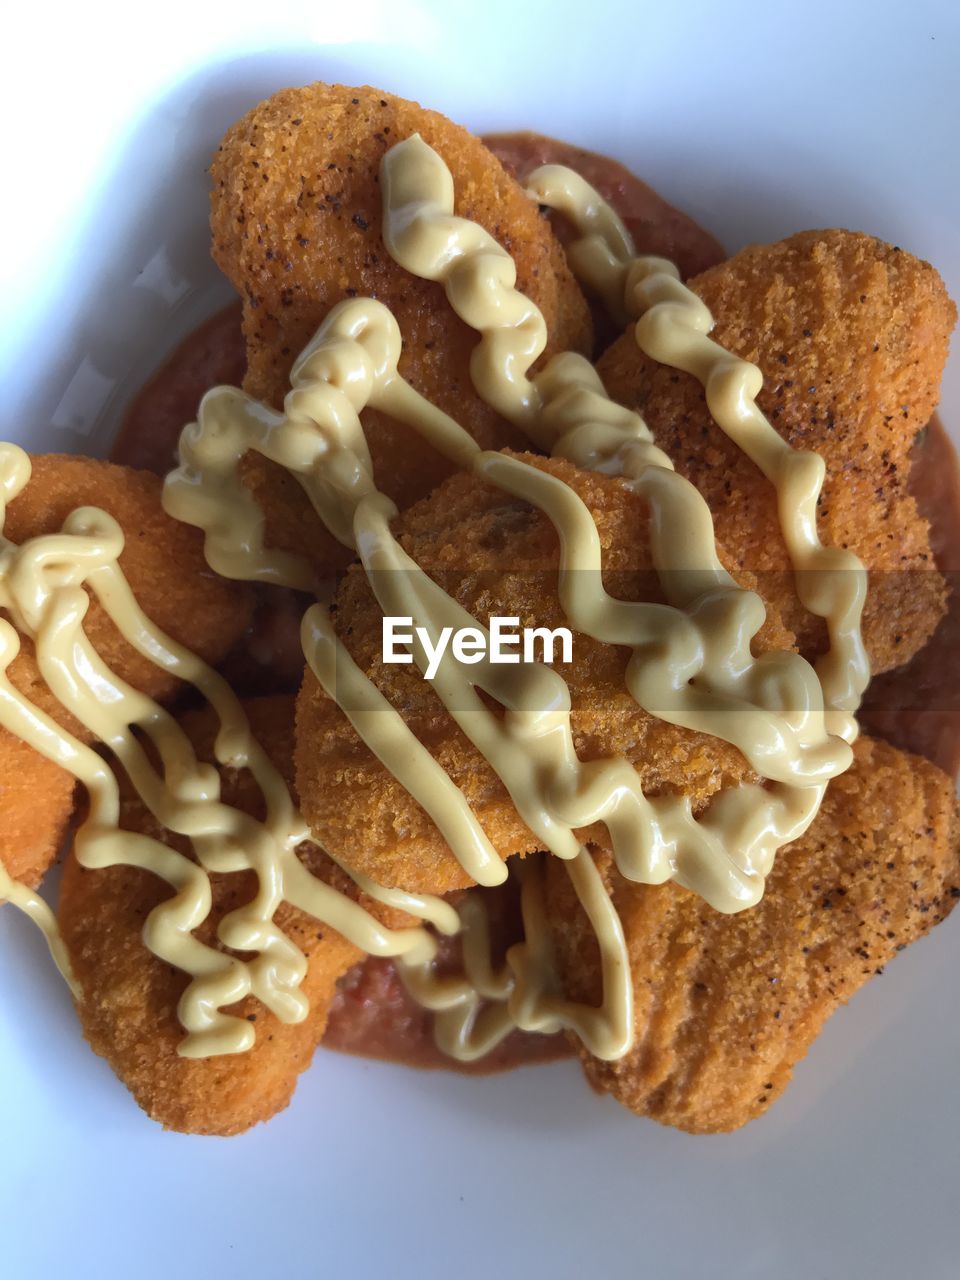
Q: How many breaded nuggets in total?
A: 6